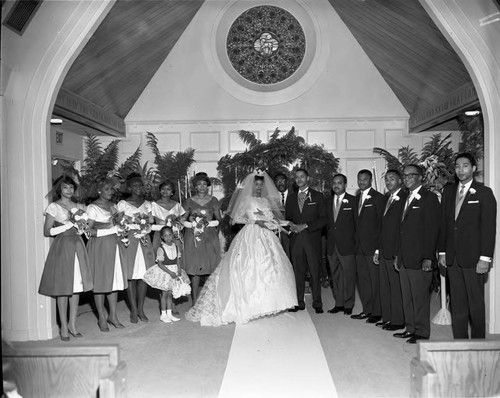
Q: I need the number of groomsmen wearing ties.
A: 5